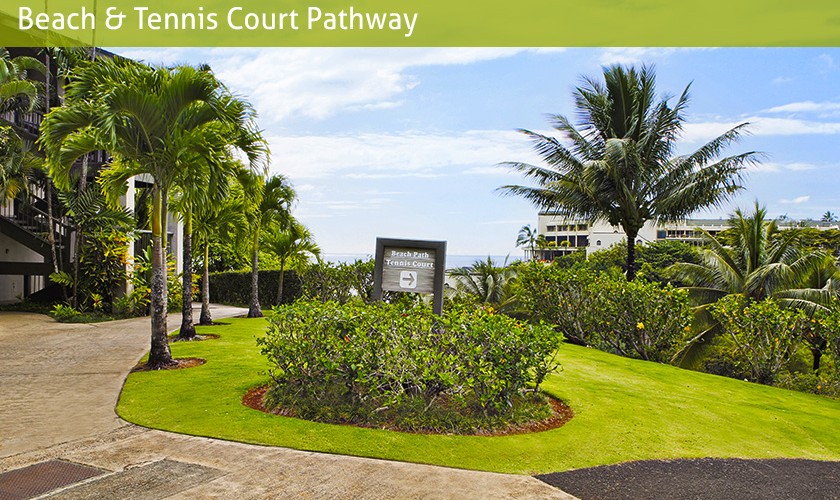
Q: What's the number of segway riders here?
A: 0